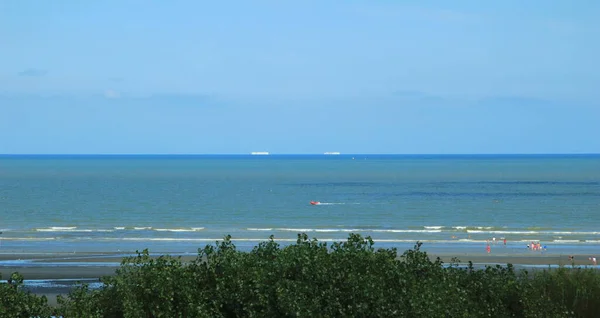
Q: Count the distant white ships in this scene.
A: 2